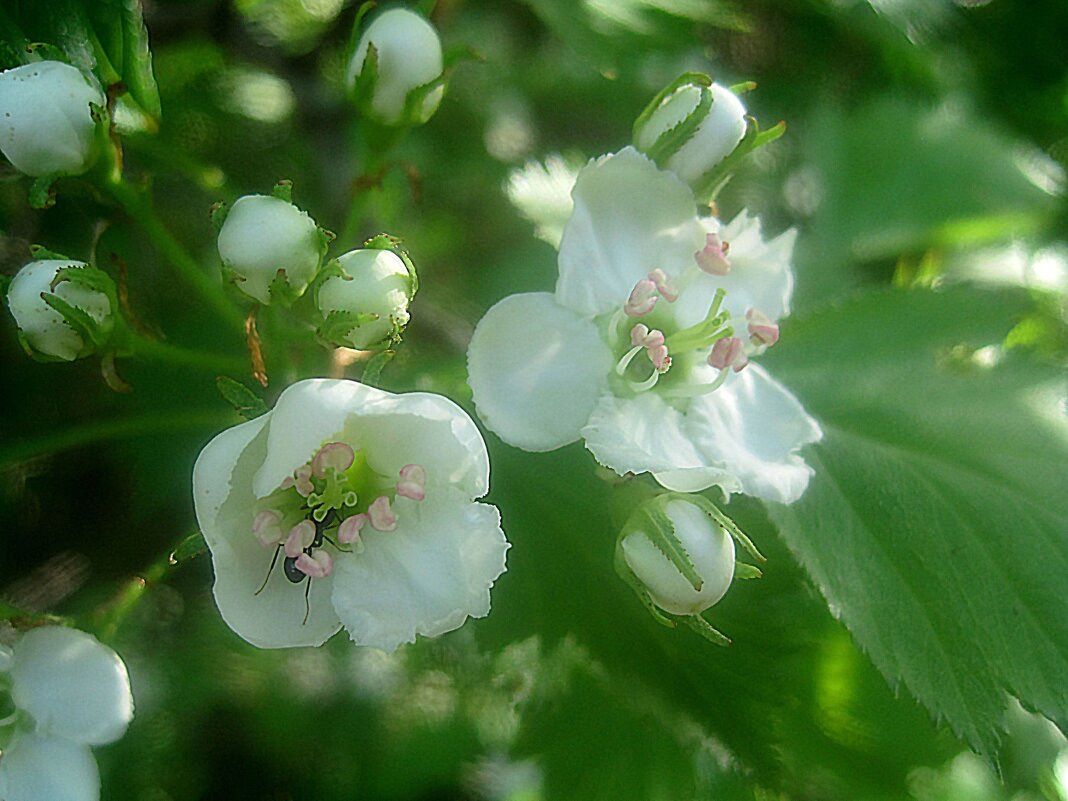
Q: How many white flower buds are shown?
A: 7